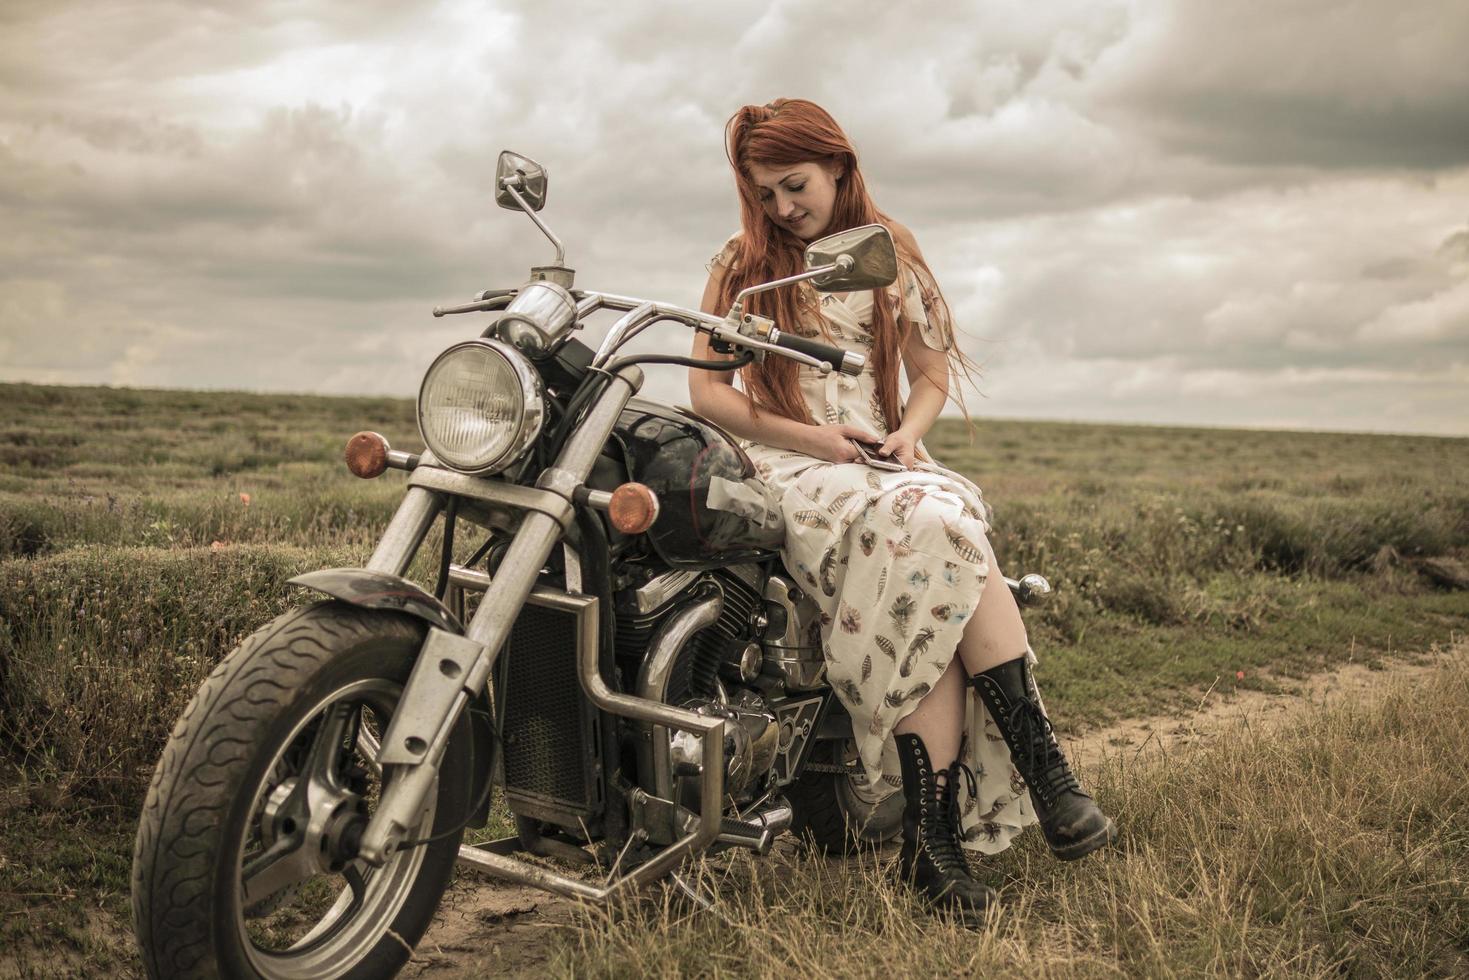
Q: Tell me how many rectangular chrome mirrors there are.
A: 2